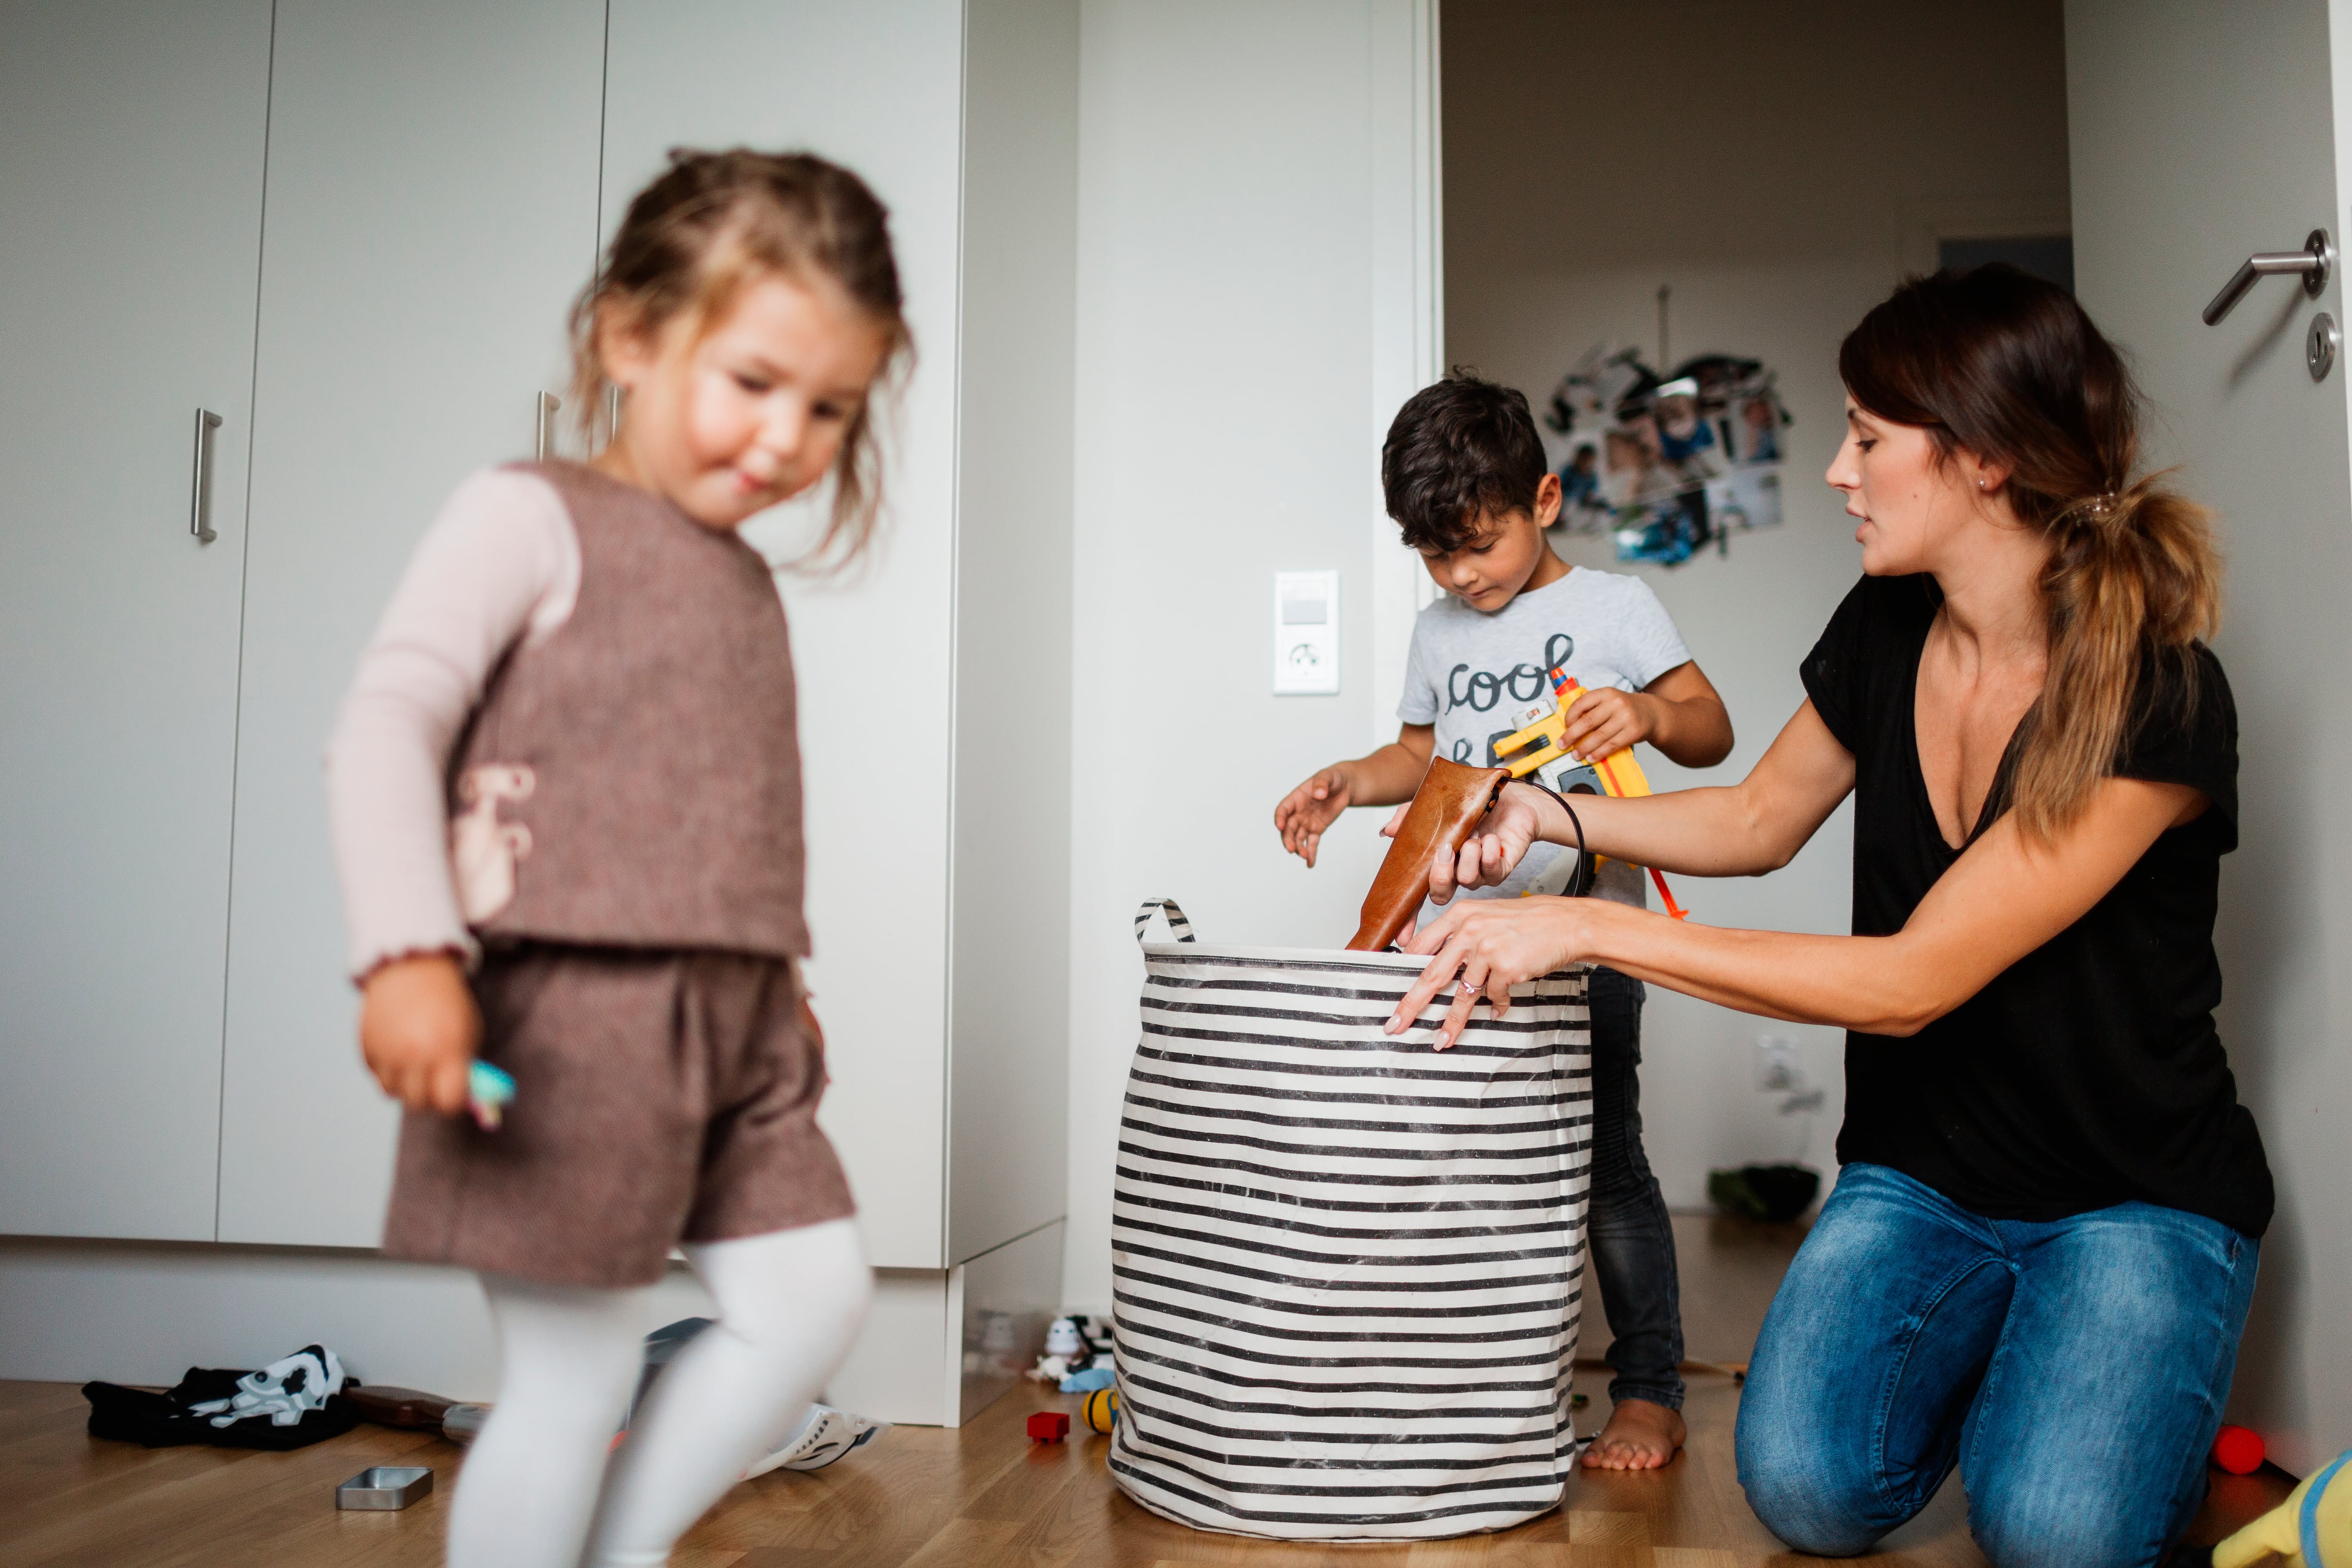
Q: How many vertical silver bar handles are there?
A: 3